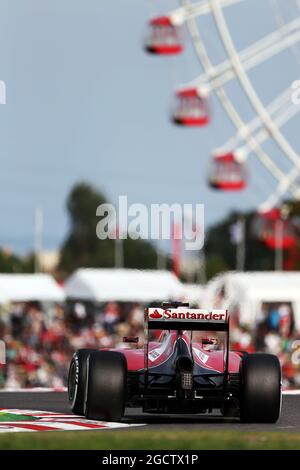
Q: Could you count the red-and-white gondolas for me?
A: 4